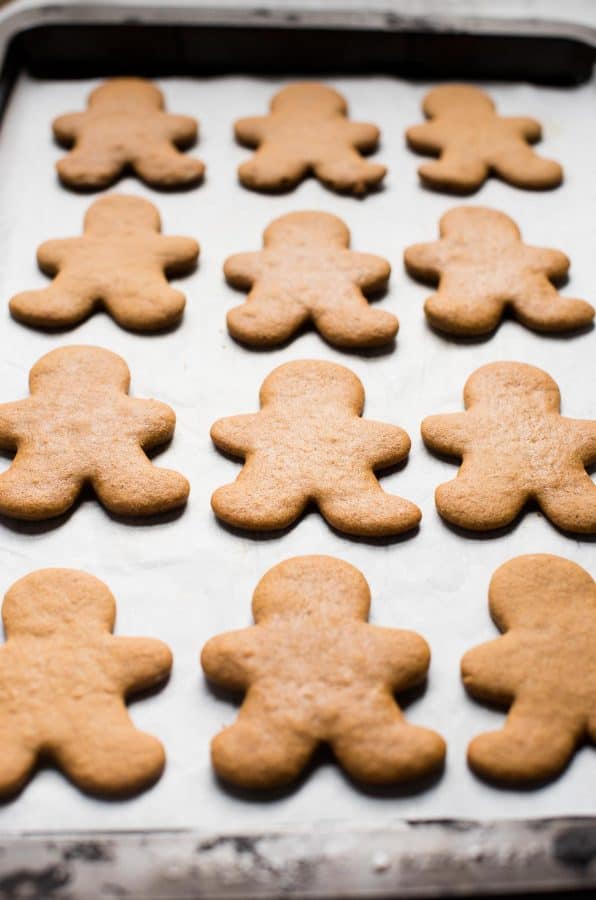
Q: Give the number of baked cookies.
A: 12